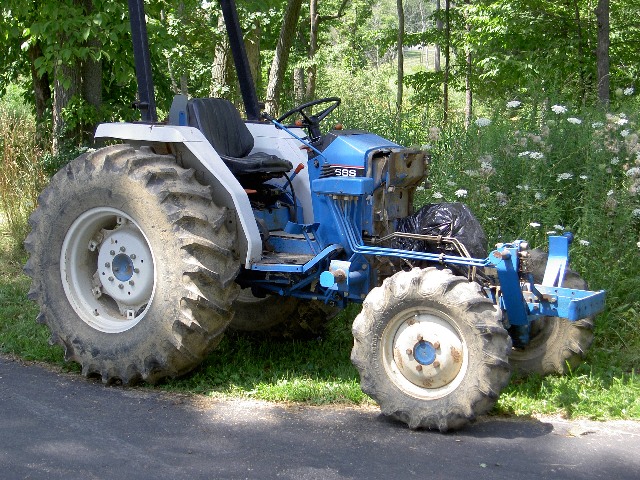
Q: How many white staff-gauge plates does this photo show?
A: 0